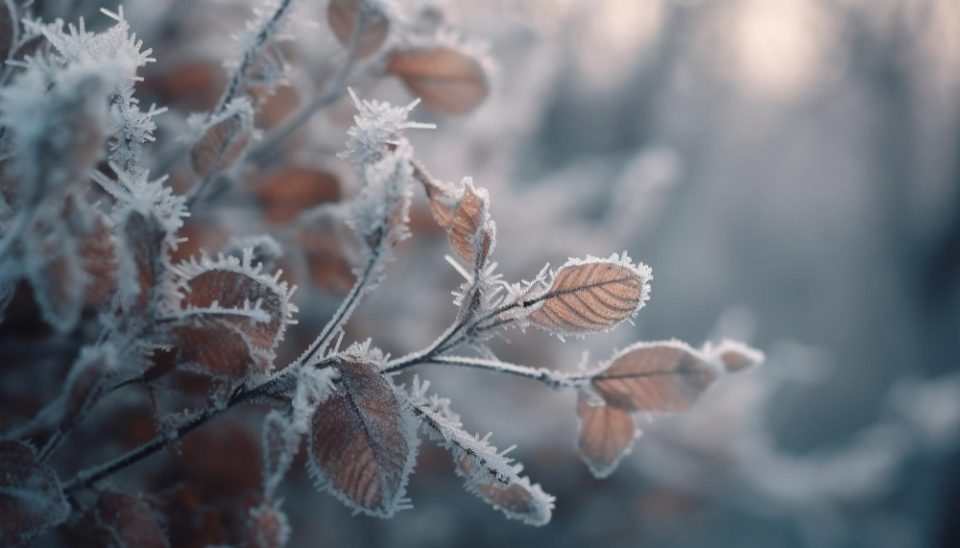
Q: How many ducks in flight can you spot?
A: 0